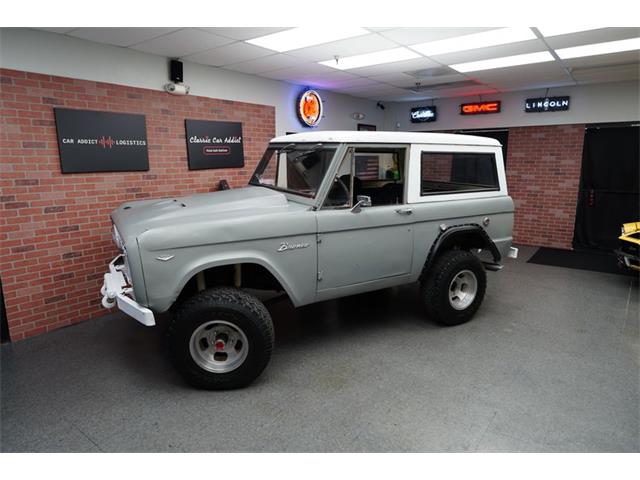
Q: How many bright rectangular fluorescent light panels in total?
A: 6